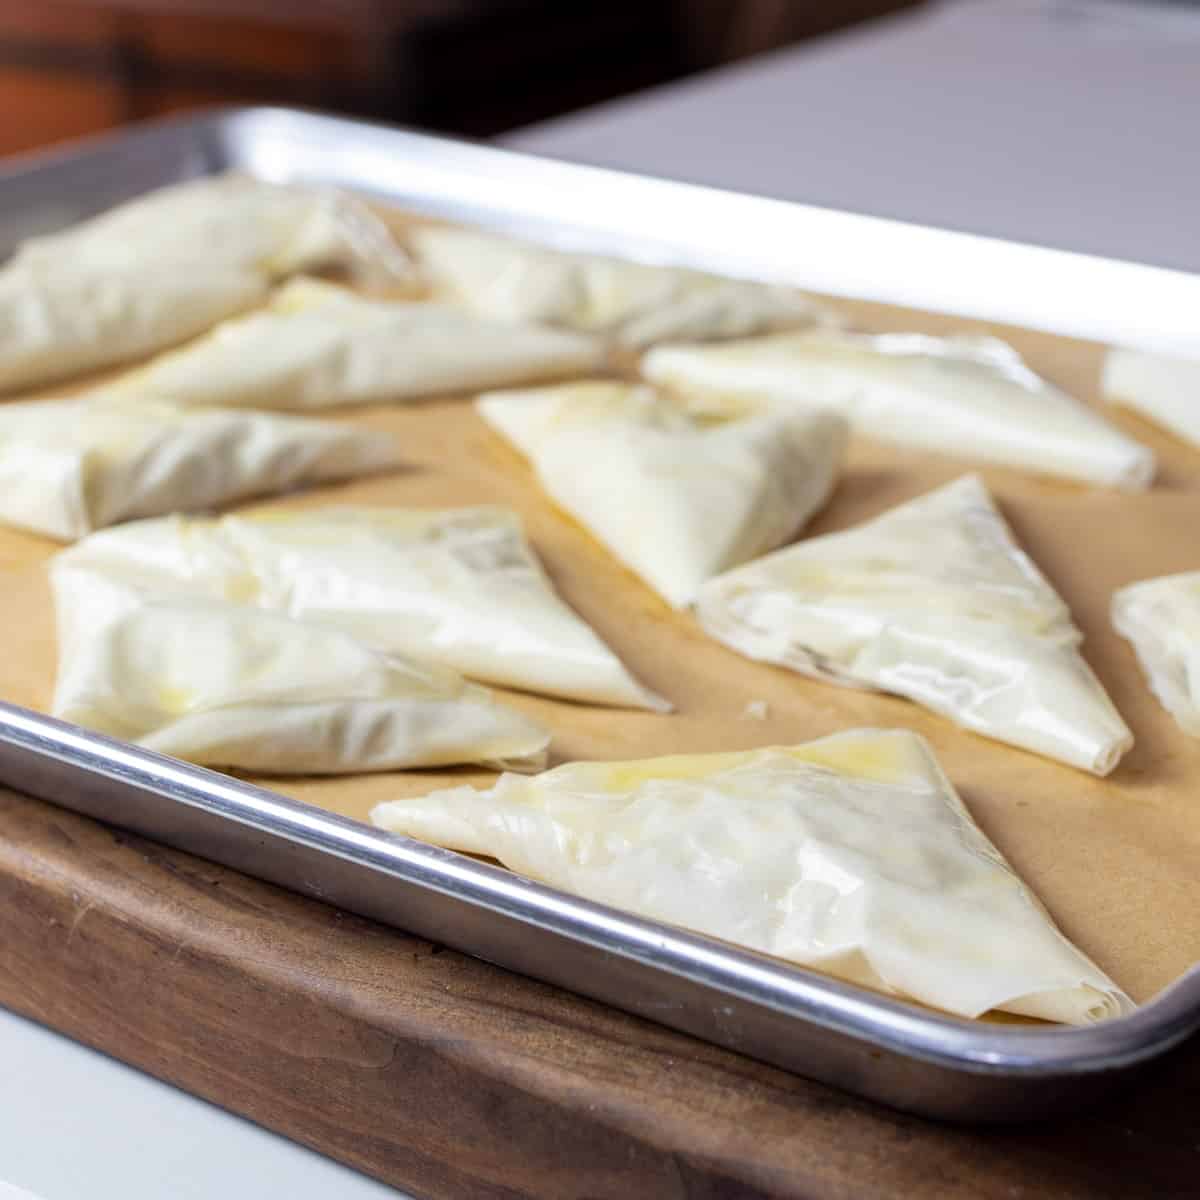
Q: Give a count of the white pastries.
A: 12